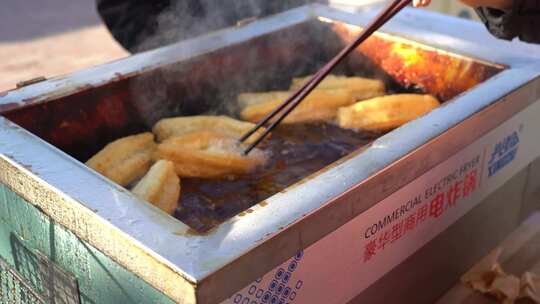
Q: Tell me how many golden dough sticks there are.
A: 7